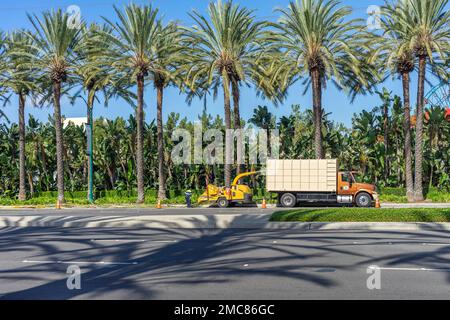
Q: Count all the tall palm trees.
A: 10